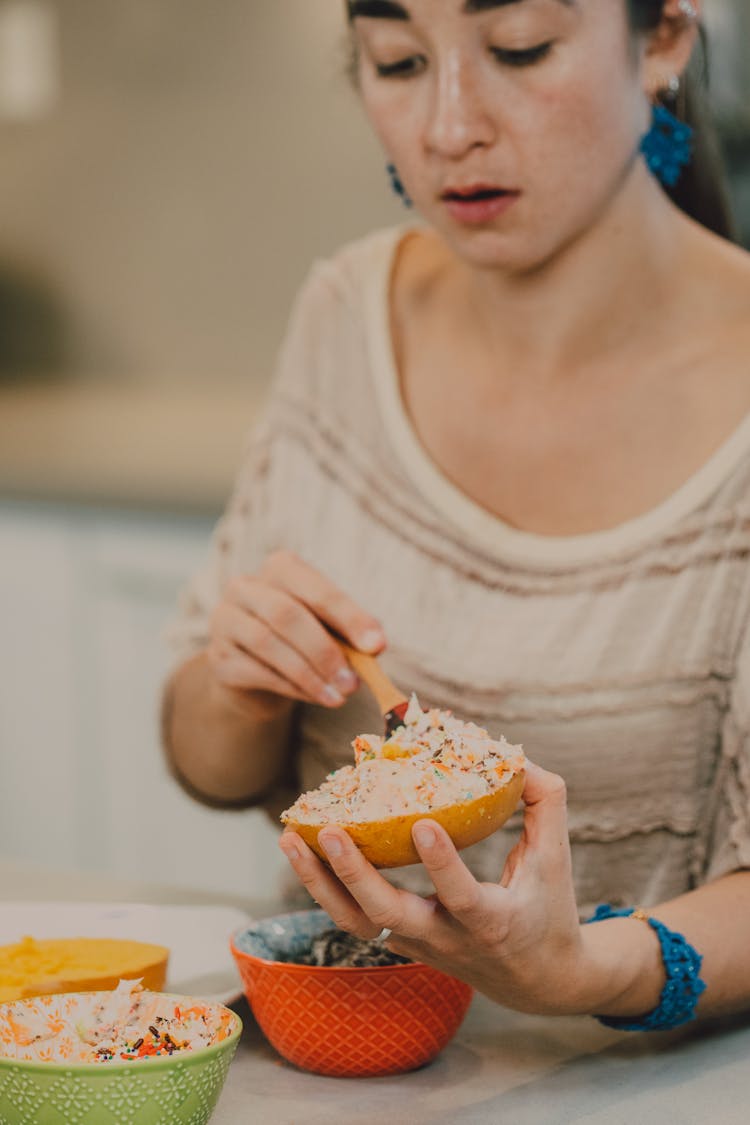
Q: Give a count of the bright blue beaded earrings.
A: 2